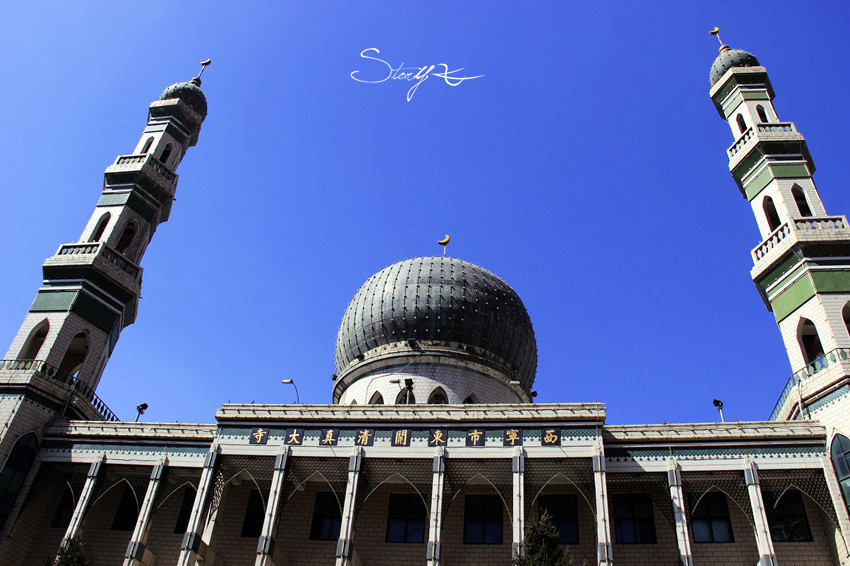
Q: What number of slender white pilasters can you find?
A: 10